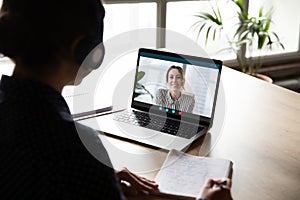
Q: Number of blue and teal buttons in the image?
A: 3